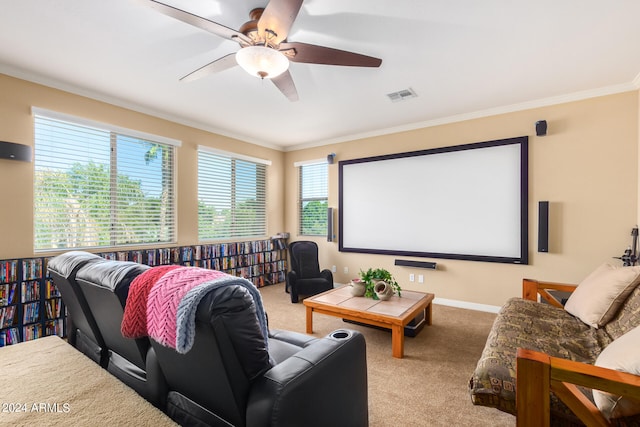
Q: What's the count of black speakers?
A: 6